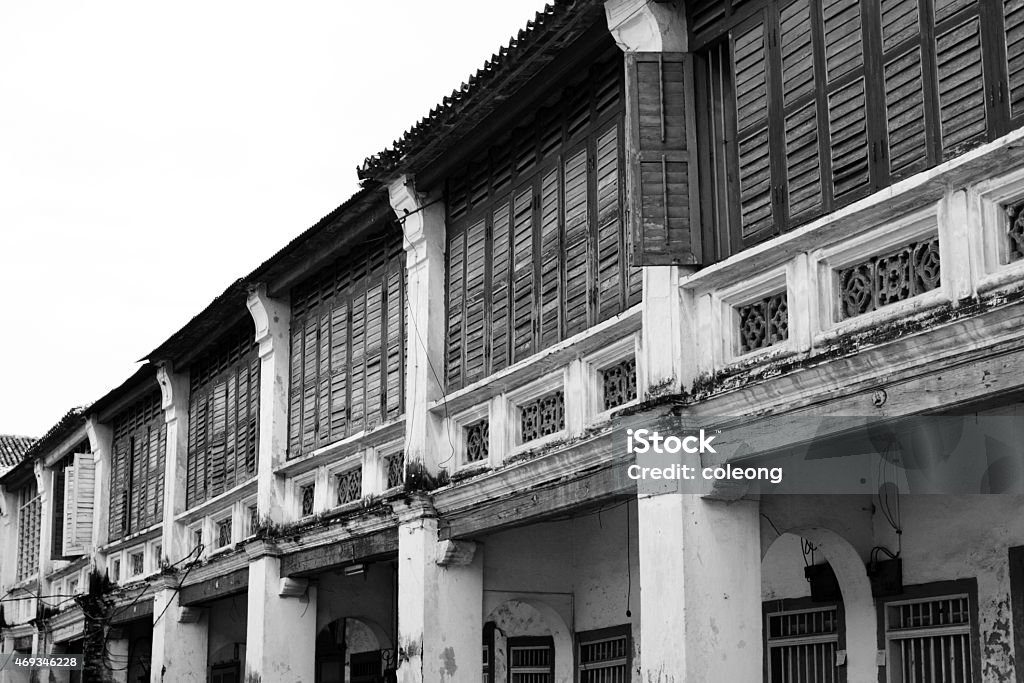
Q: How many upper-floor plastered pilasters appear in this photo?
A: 7